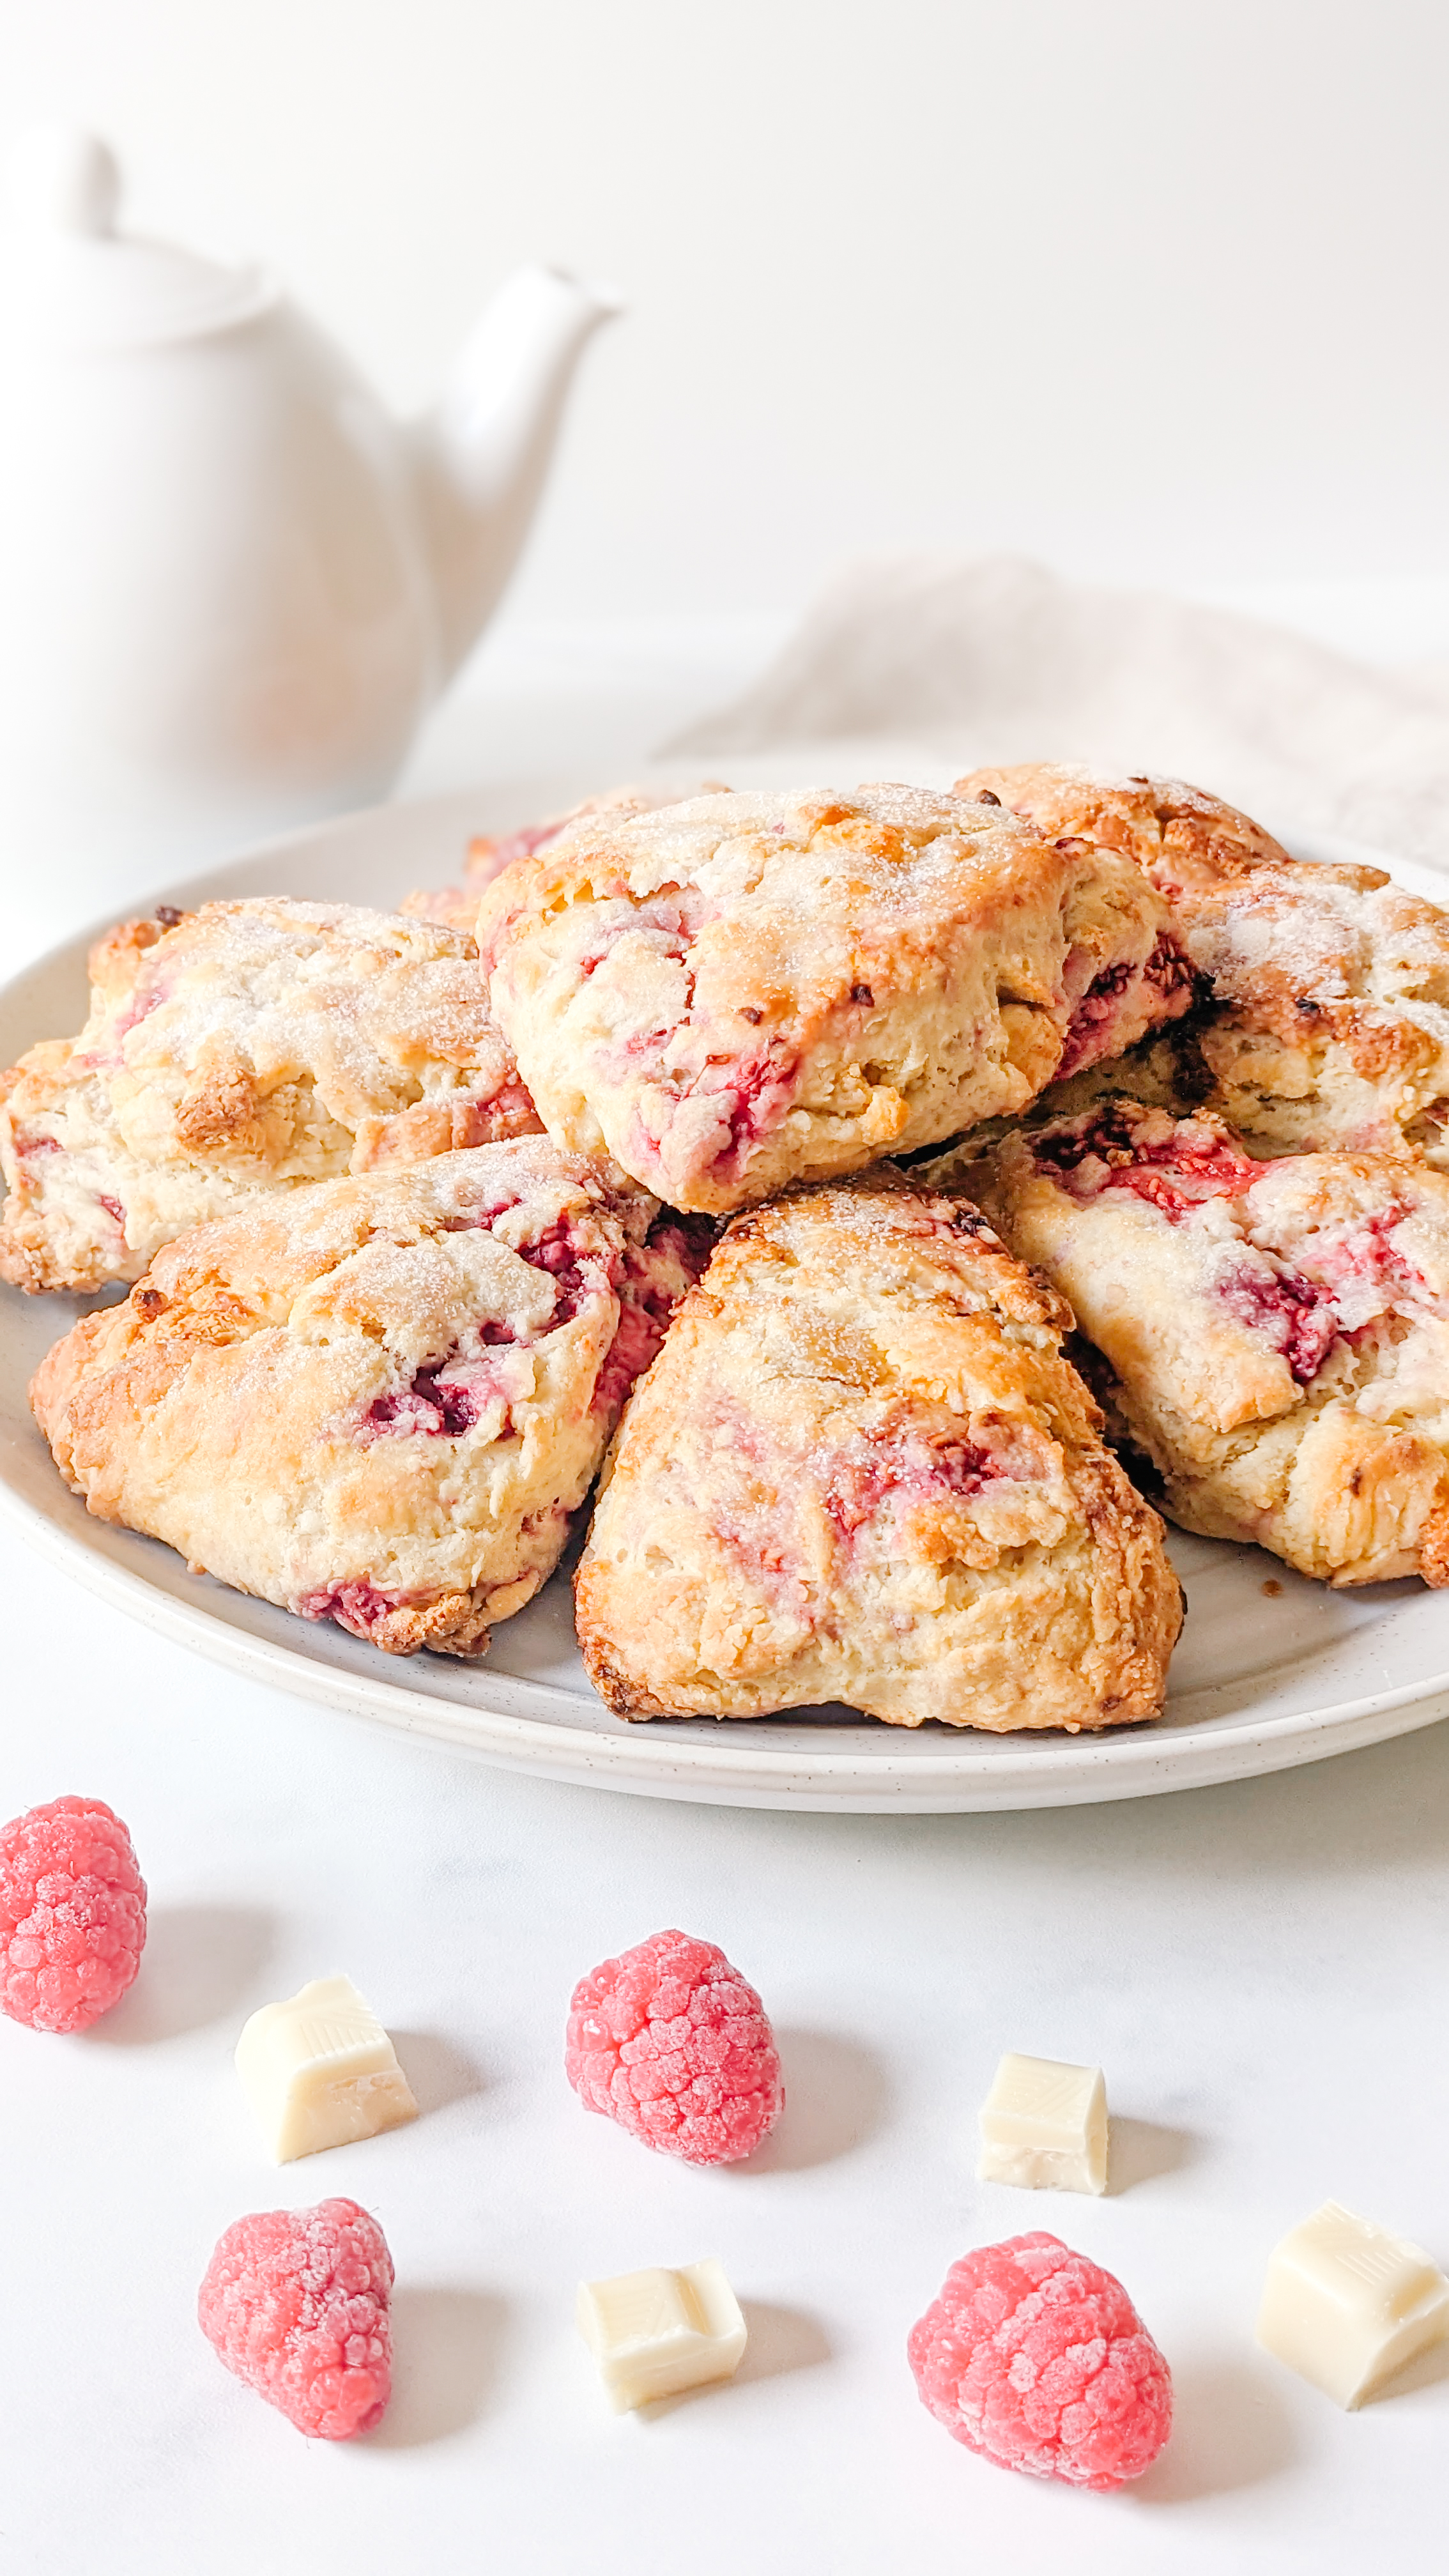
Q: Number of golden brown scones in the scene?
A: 8